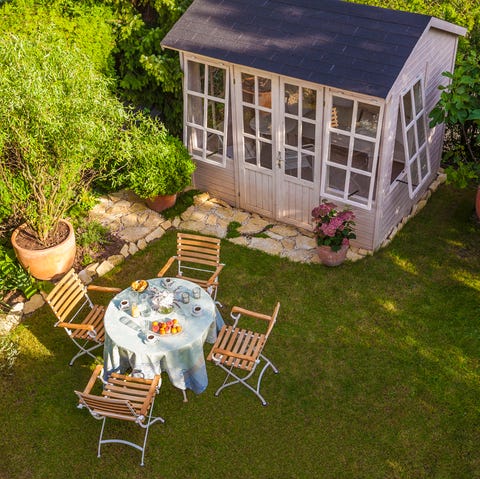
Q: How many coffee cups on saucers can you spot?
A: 4